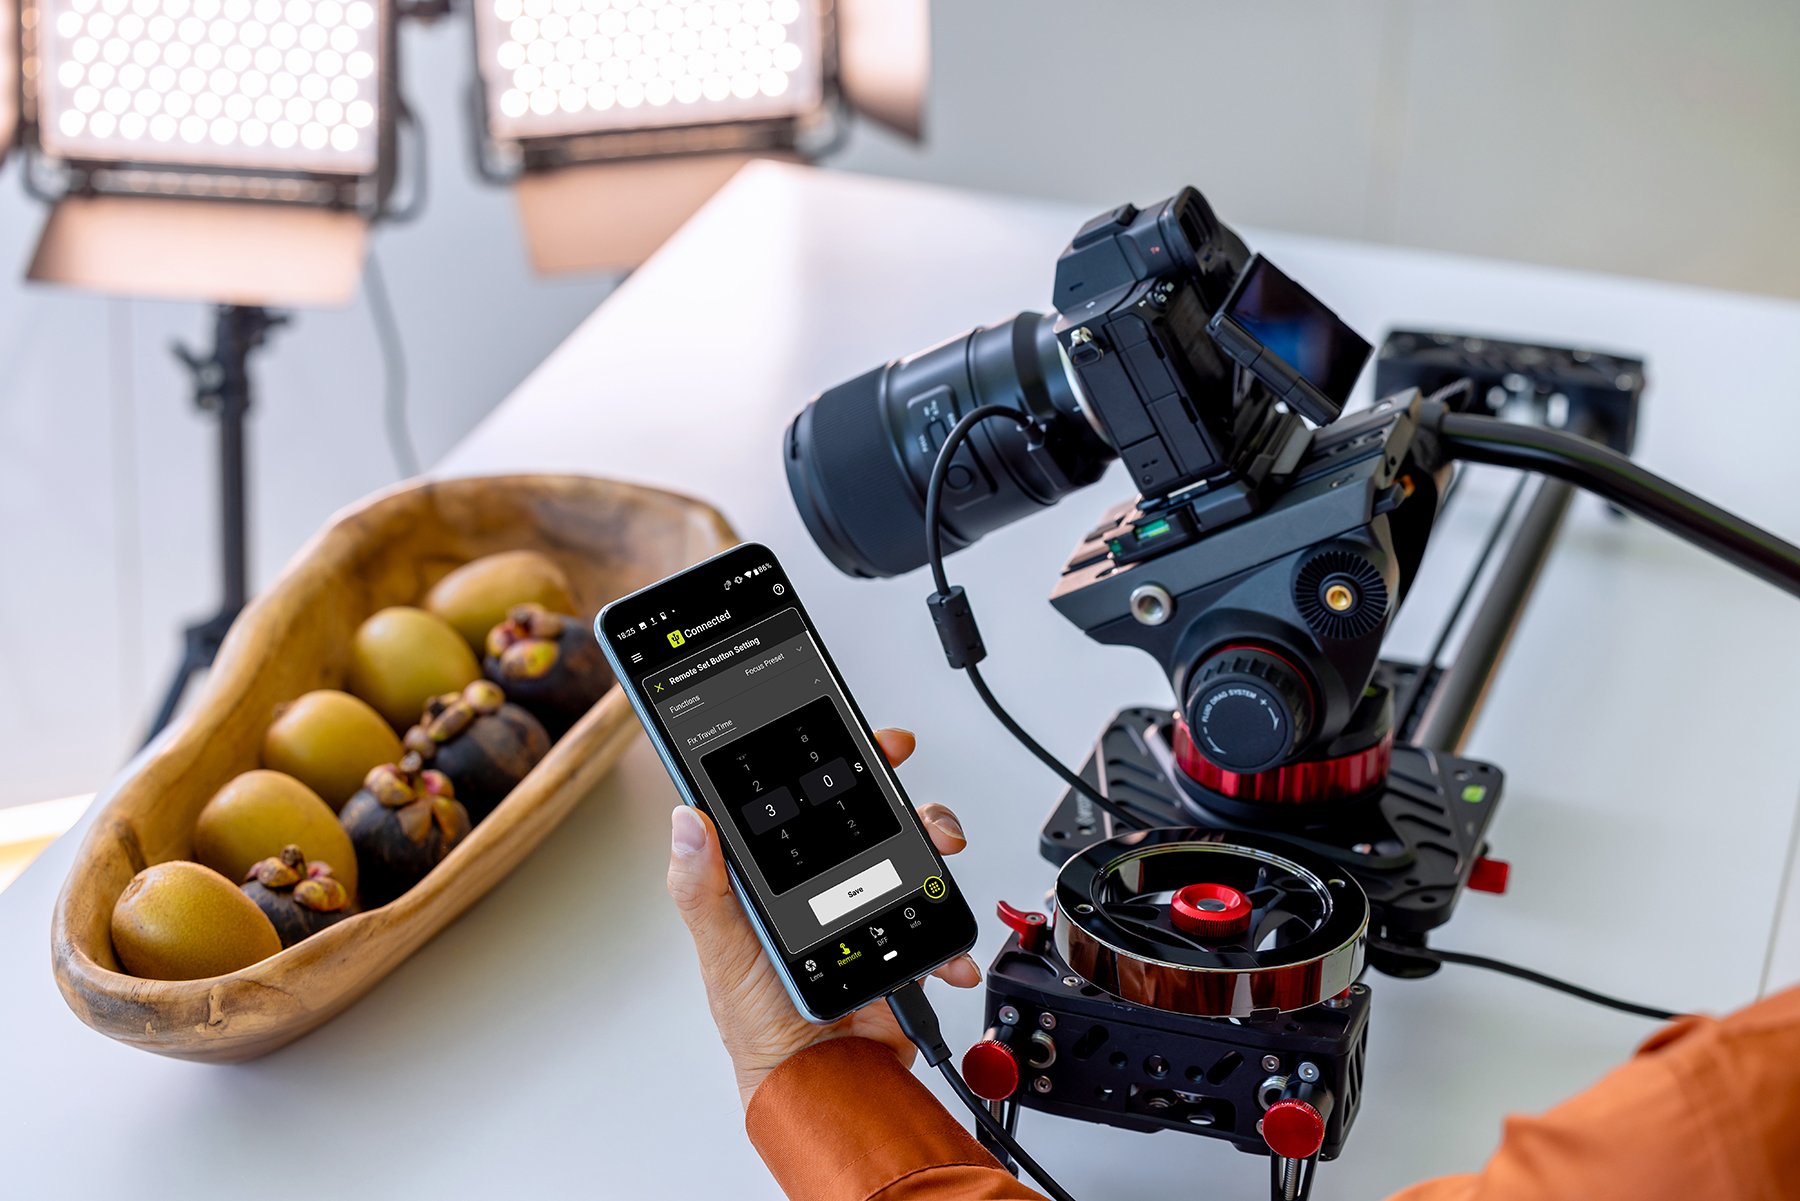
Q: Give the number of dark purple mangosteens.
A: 4